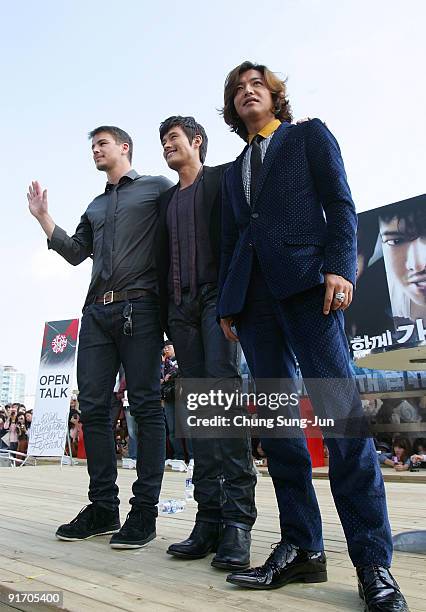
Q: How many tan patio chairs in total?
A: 0